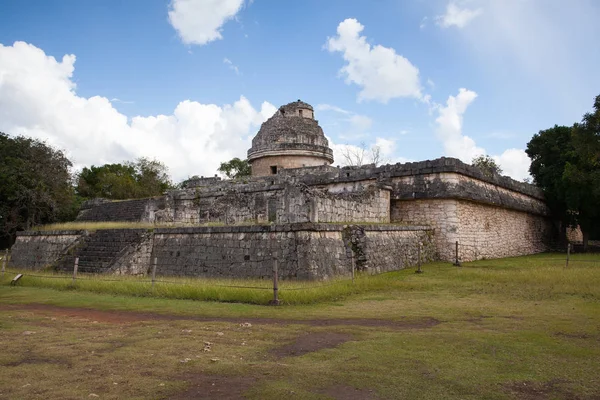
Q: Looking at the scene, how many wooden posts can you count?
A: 8